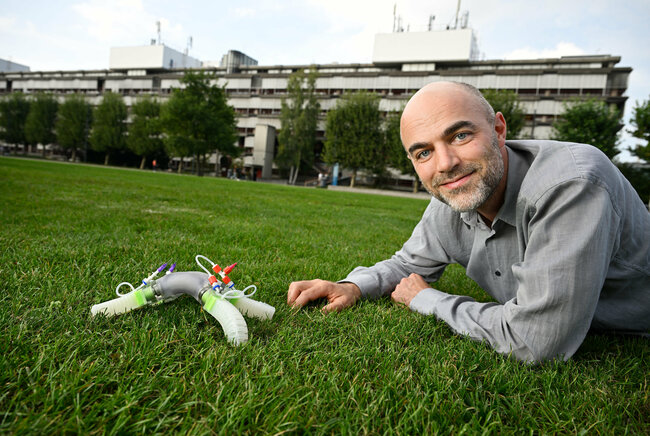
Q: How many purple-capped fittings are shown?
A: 2